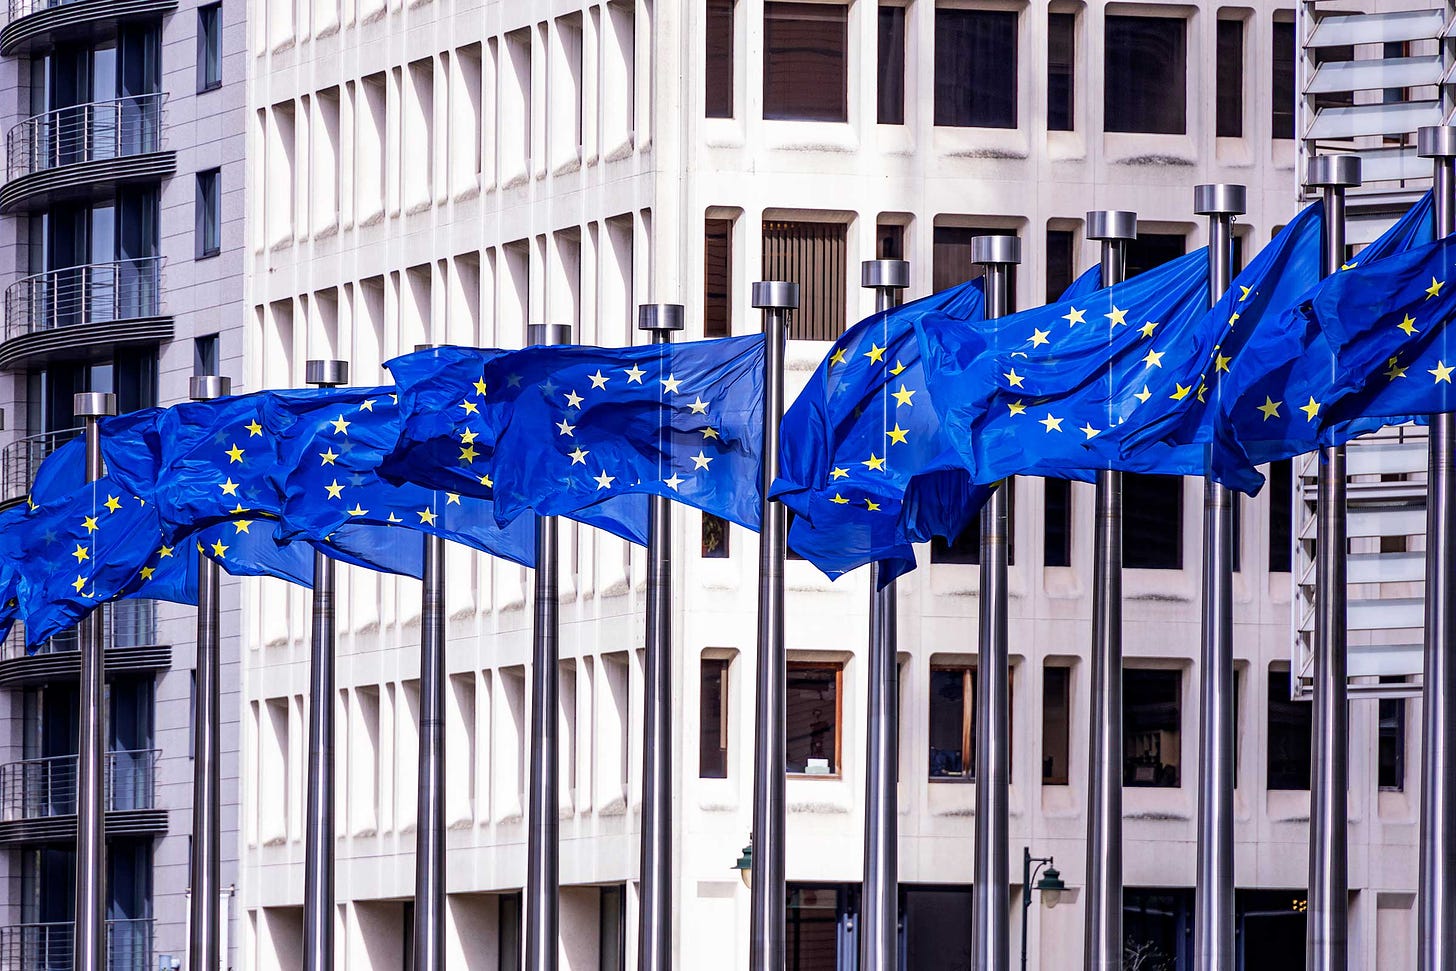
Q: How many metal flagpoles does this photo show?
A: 13